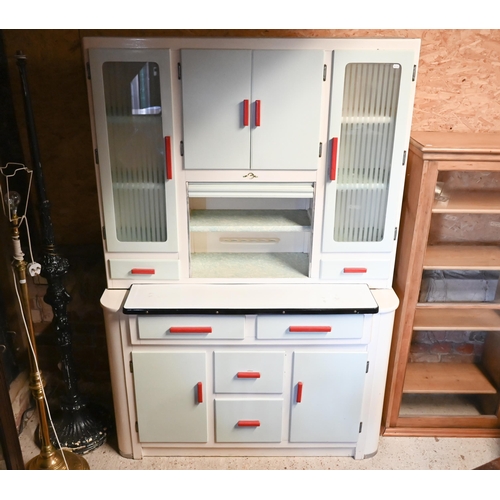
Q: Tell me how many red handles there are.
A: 12